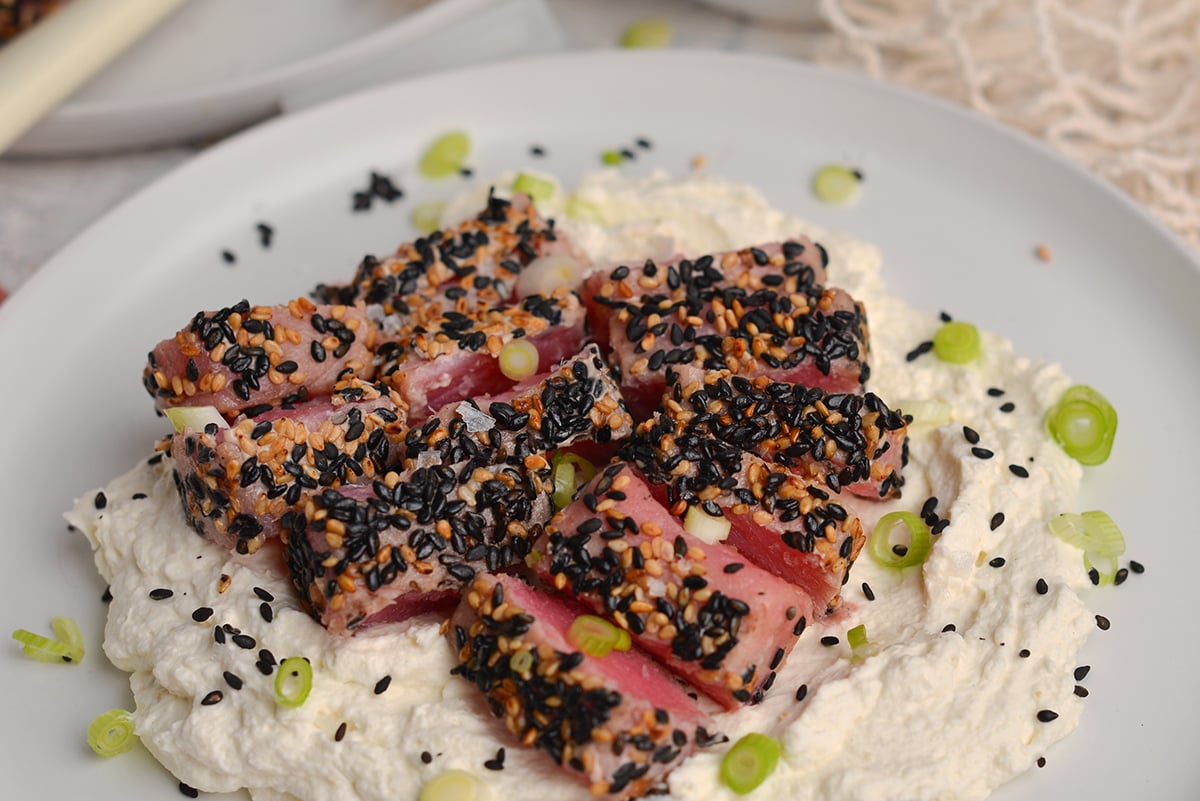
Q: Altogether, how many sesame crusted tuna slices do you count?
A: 12